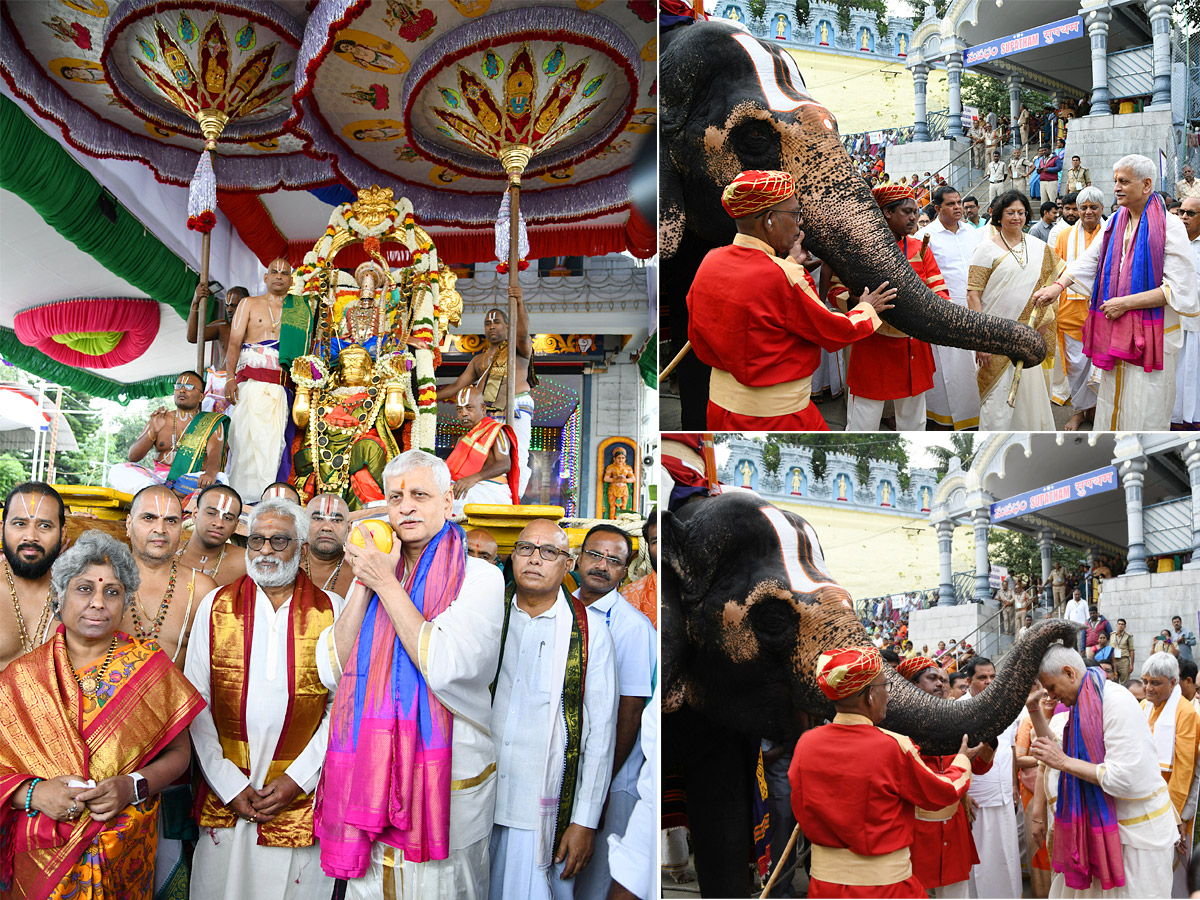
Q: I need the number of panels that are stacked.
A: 2